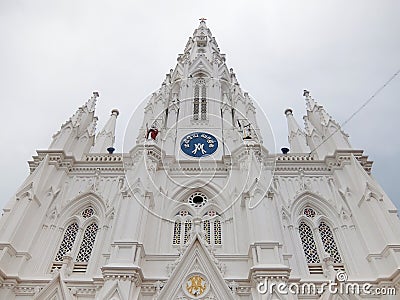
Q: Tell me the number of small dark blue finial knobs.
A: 2